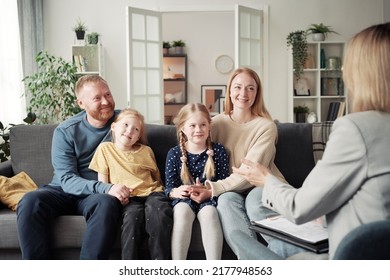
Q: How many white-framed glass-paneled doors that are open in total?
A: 2